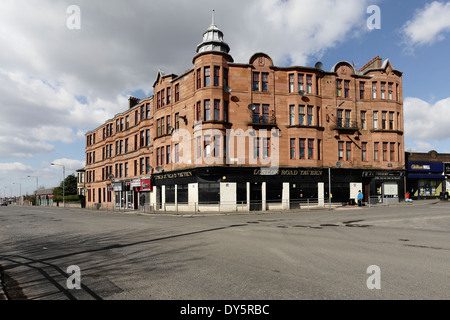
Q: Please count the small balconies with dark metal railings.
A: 2